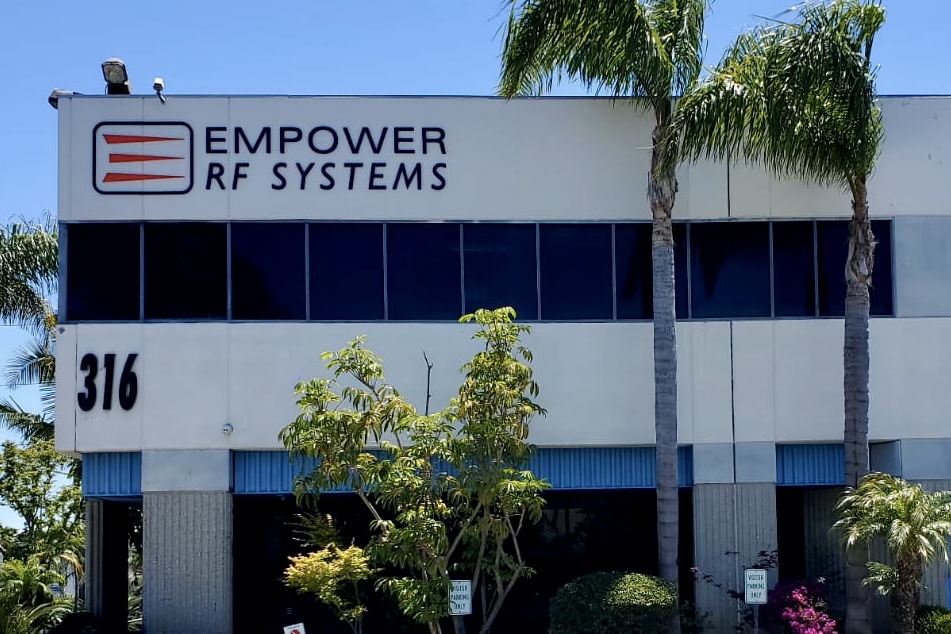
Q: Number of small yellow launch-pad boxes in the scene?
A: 0